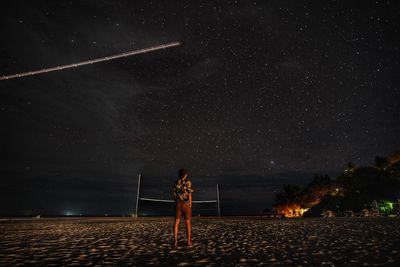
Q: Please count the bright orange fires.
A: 1